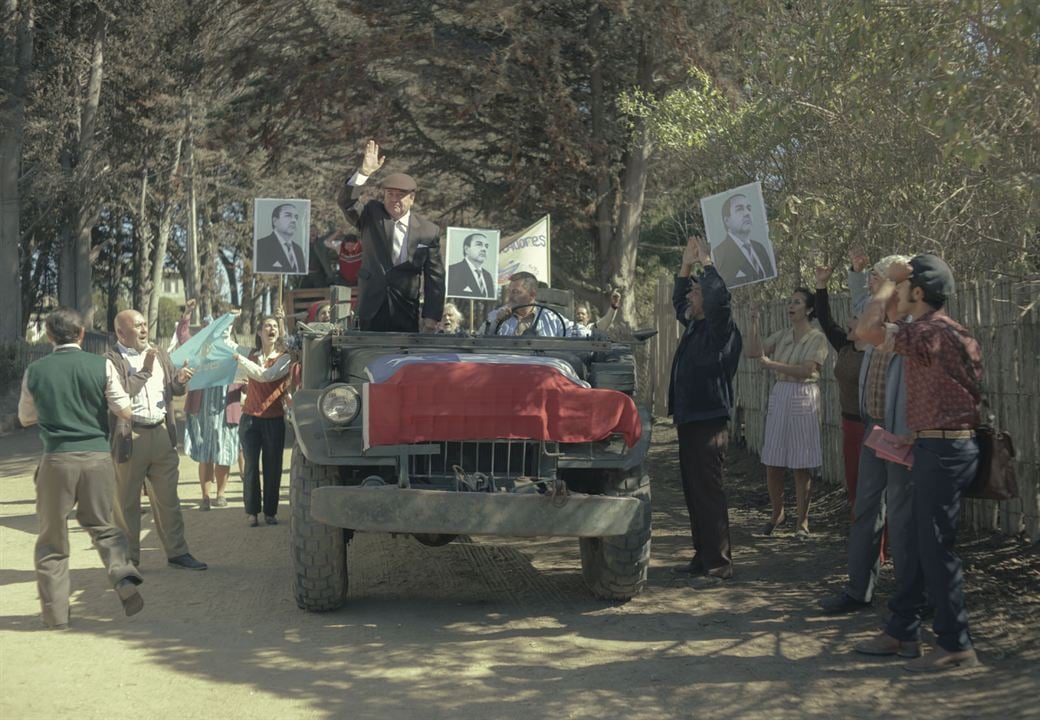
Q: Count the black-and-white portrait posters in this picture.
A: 3